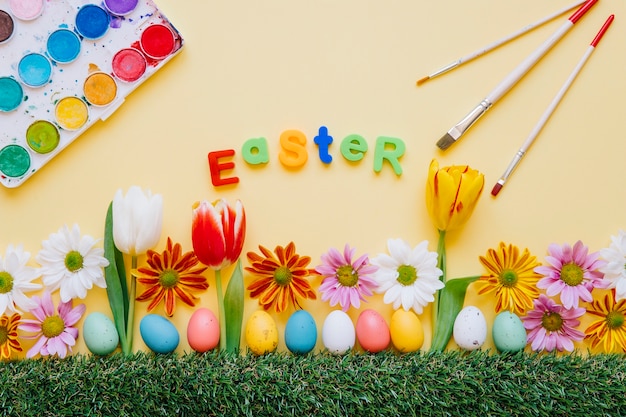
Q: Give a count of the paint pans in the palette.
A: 13